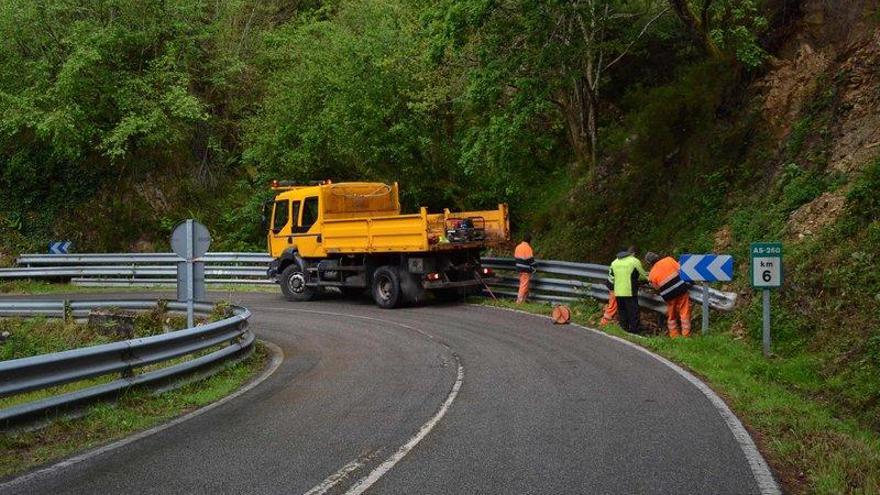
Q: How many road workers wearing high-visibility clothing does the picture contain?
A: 4